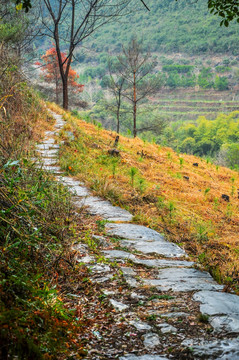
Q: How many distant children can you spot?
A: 0